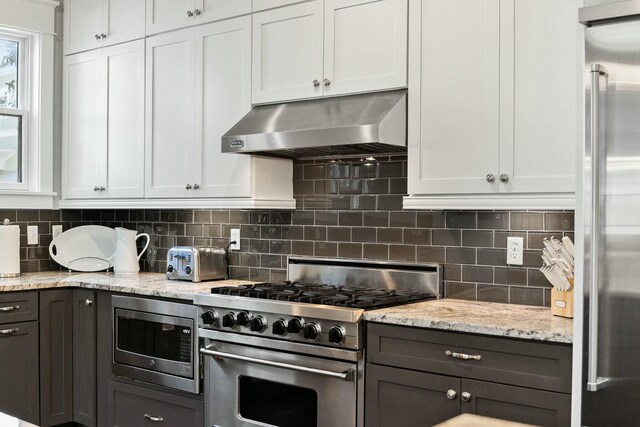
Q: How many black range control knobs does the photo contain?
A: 8